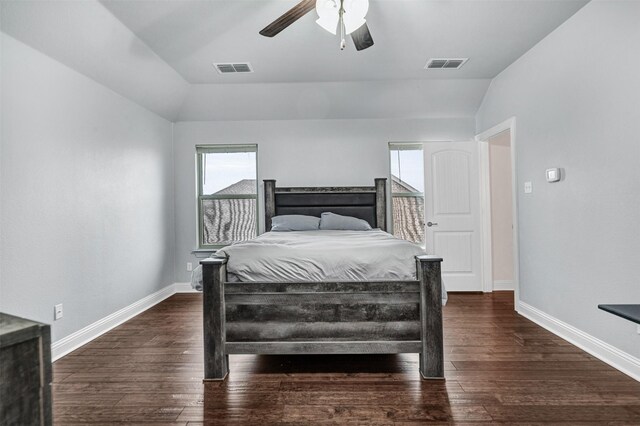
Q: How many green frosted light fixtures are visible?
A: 0